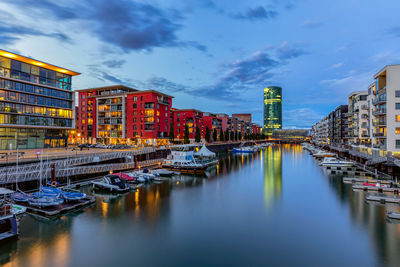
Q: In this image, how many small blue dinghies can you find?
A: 5